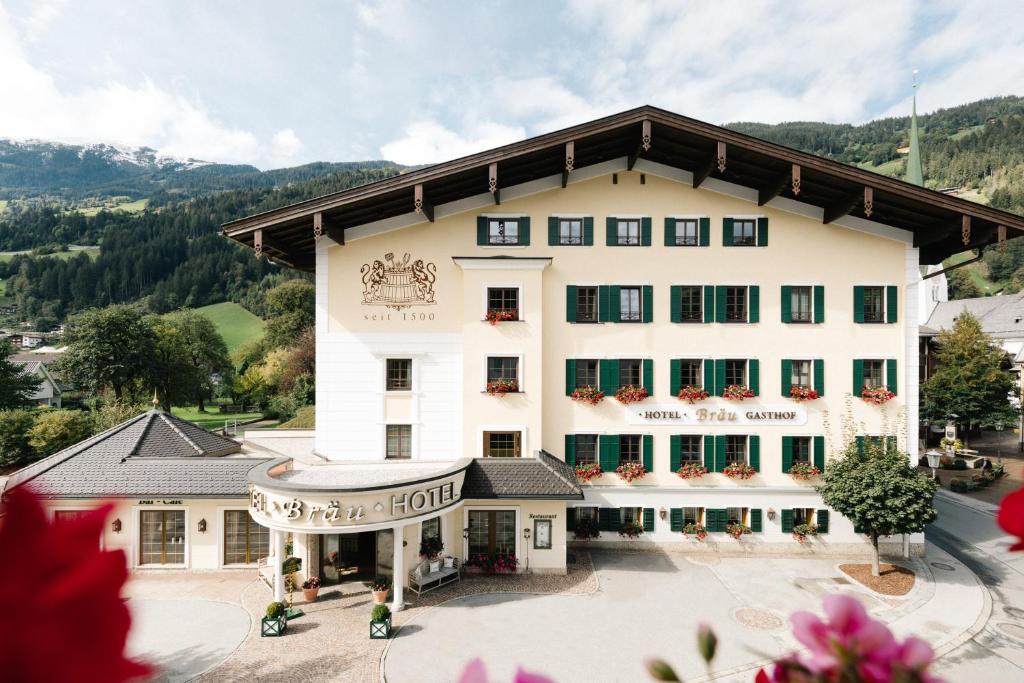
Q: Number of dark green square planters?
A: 2